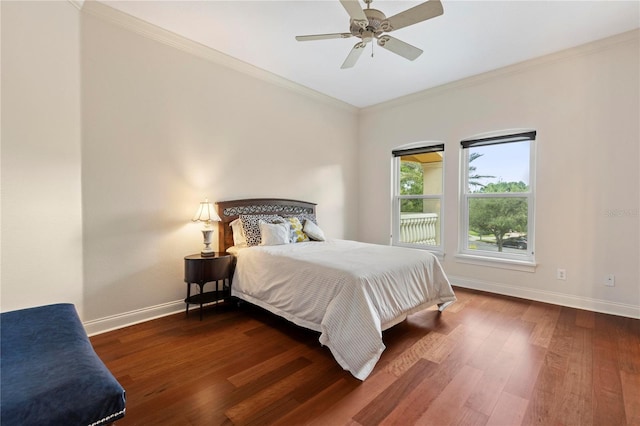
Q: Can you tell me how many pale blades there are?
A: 5